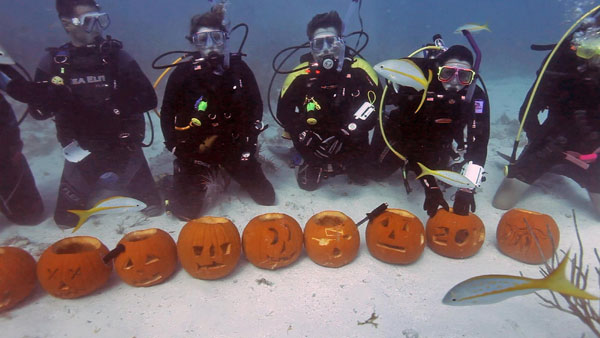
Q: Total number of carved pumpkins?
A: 9